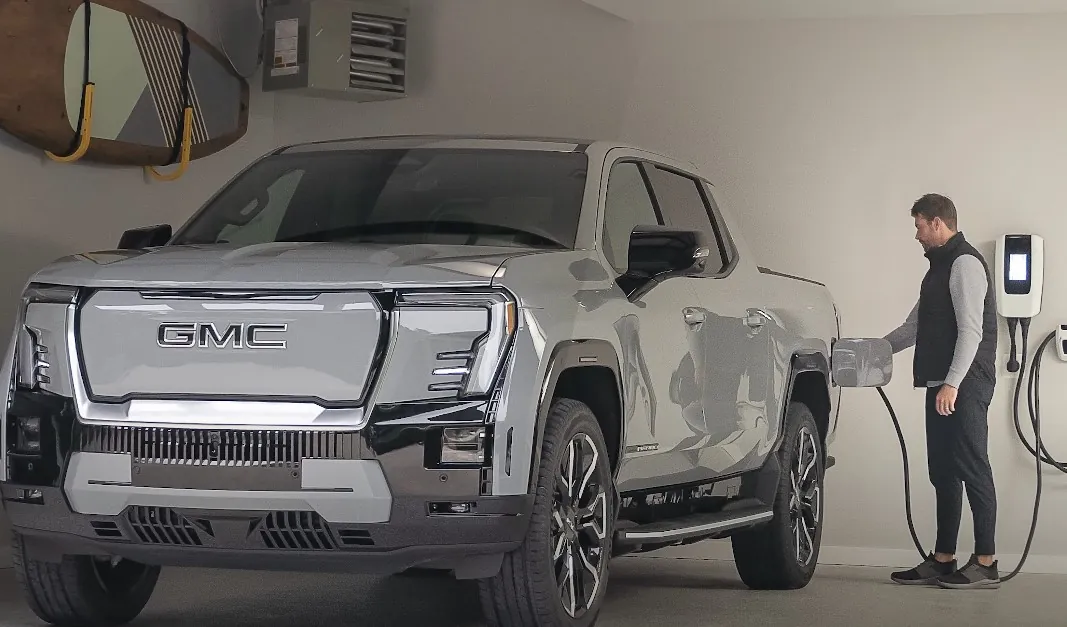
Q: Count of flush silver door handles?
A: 2